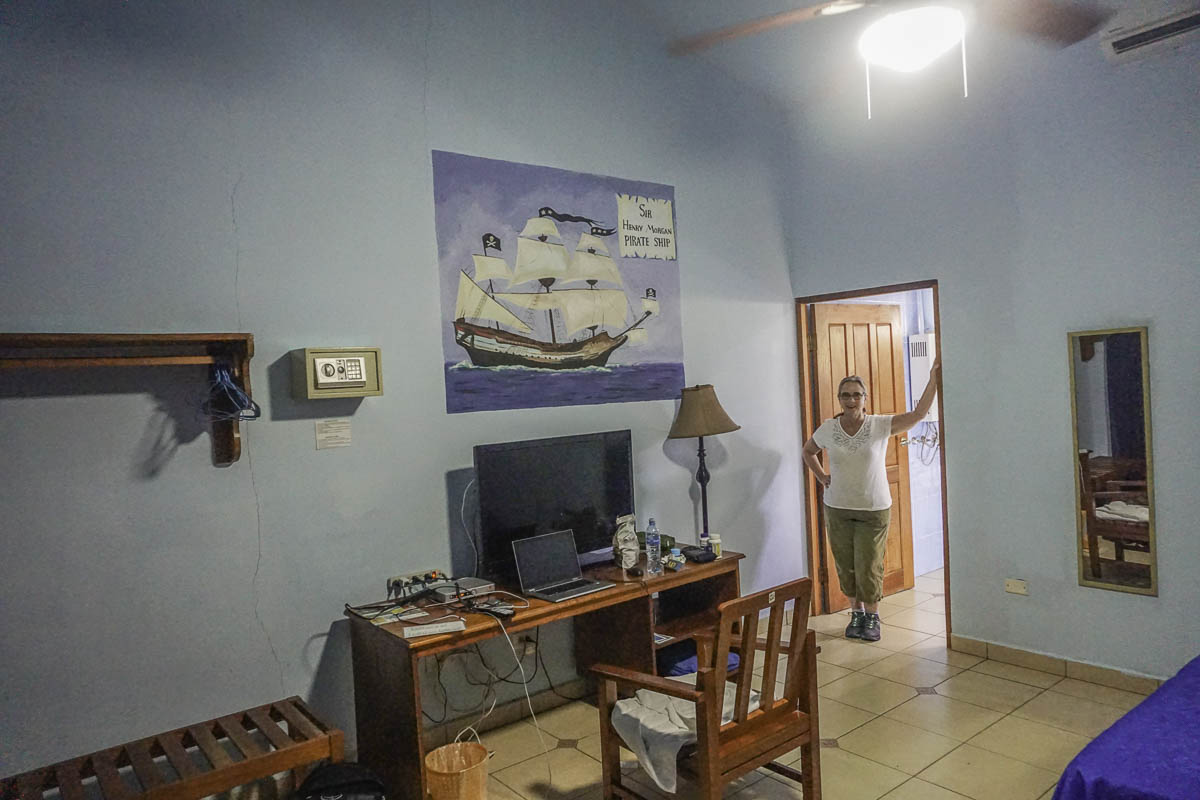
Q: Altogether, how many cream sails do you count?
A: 10